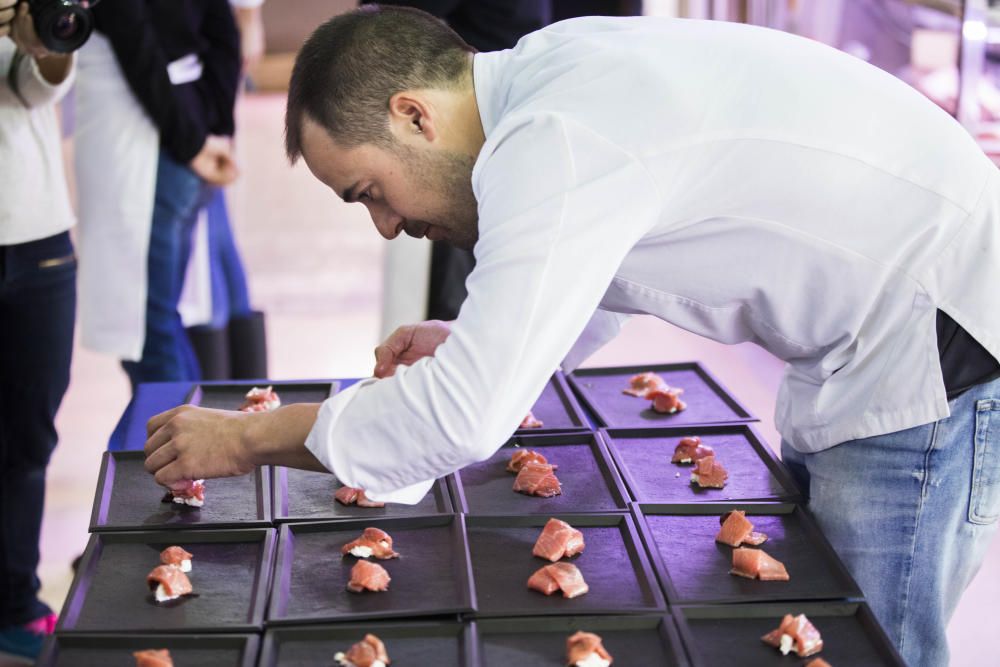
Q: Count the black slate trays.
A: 15